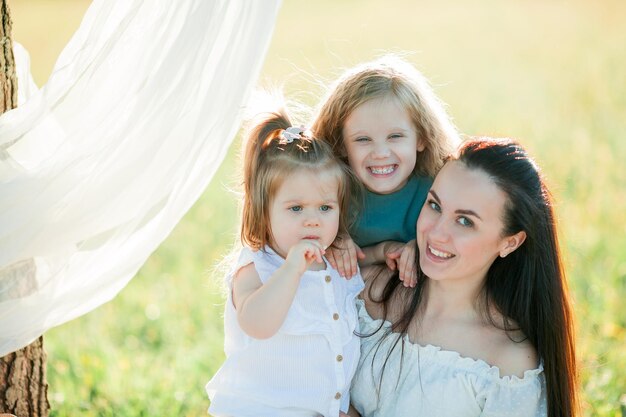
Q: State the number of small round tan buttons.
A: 4